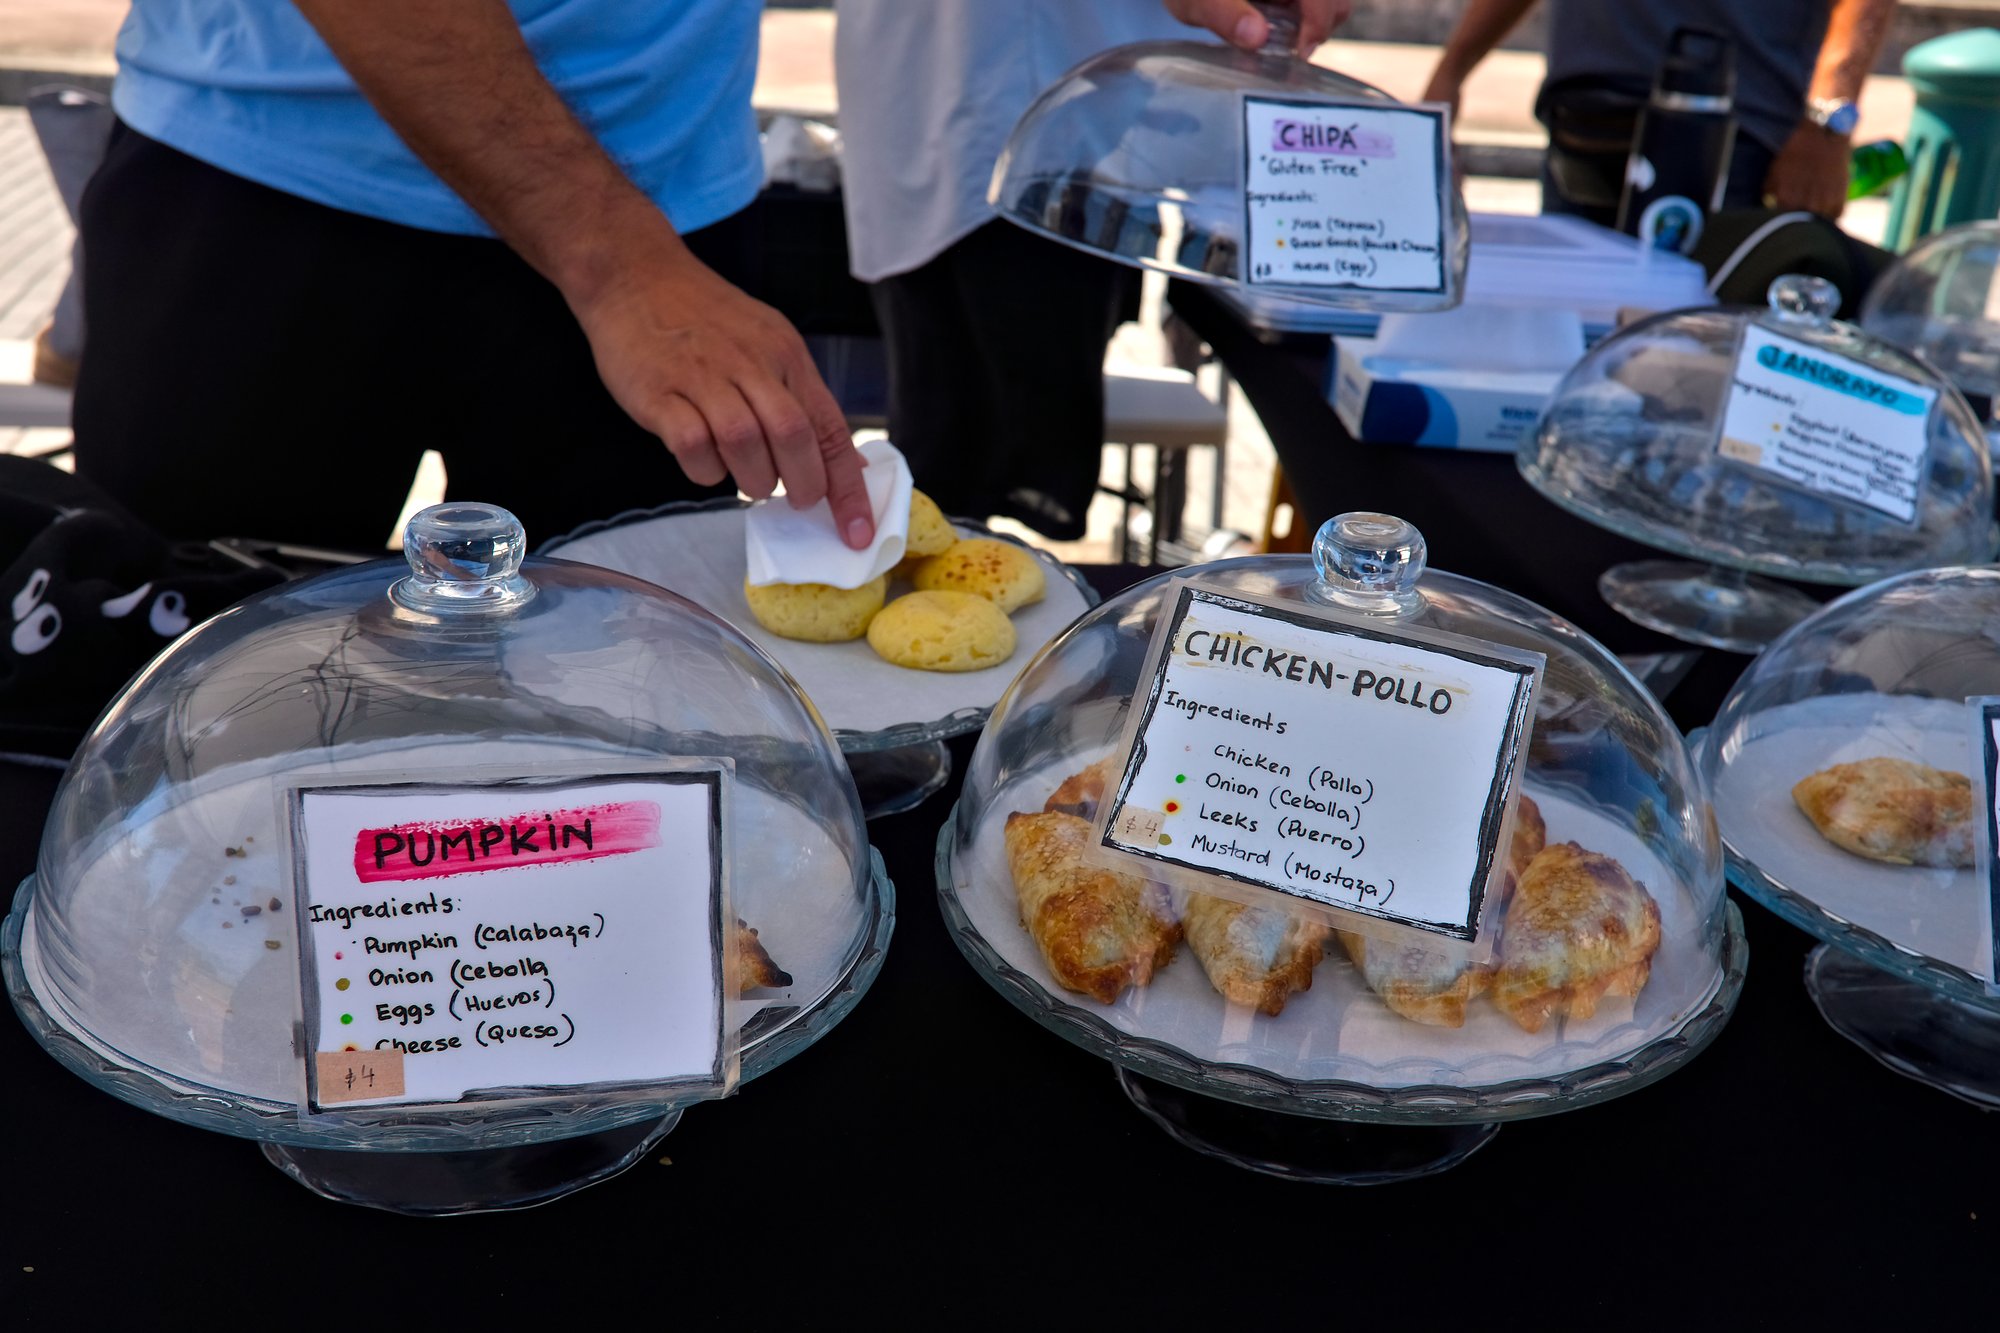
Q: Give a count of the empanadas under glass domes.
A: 8